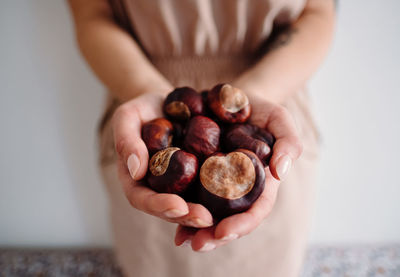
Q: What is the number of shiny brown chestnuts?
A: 7